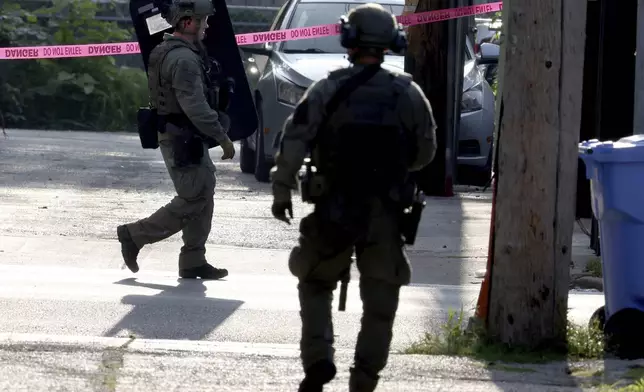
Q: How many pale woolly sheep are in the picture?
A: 0